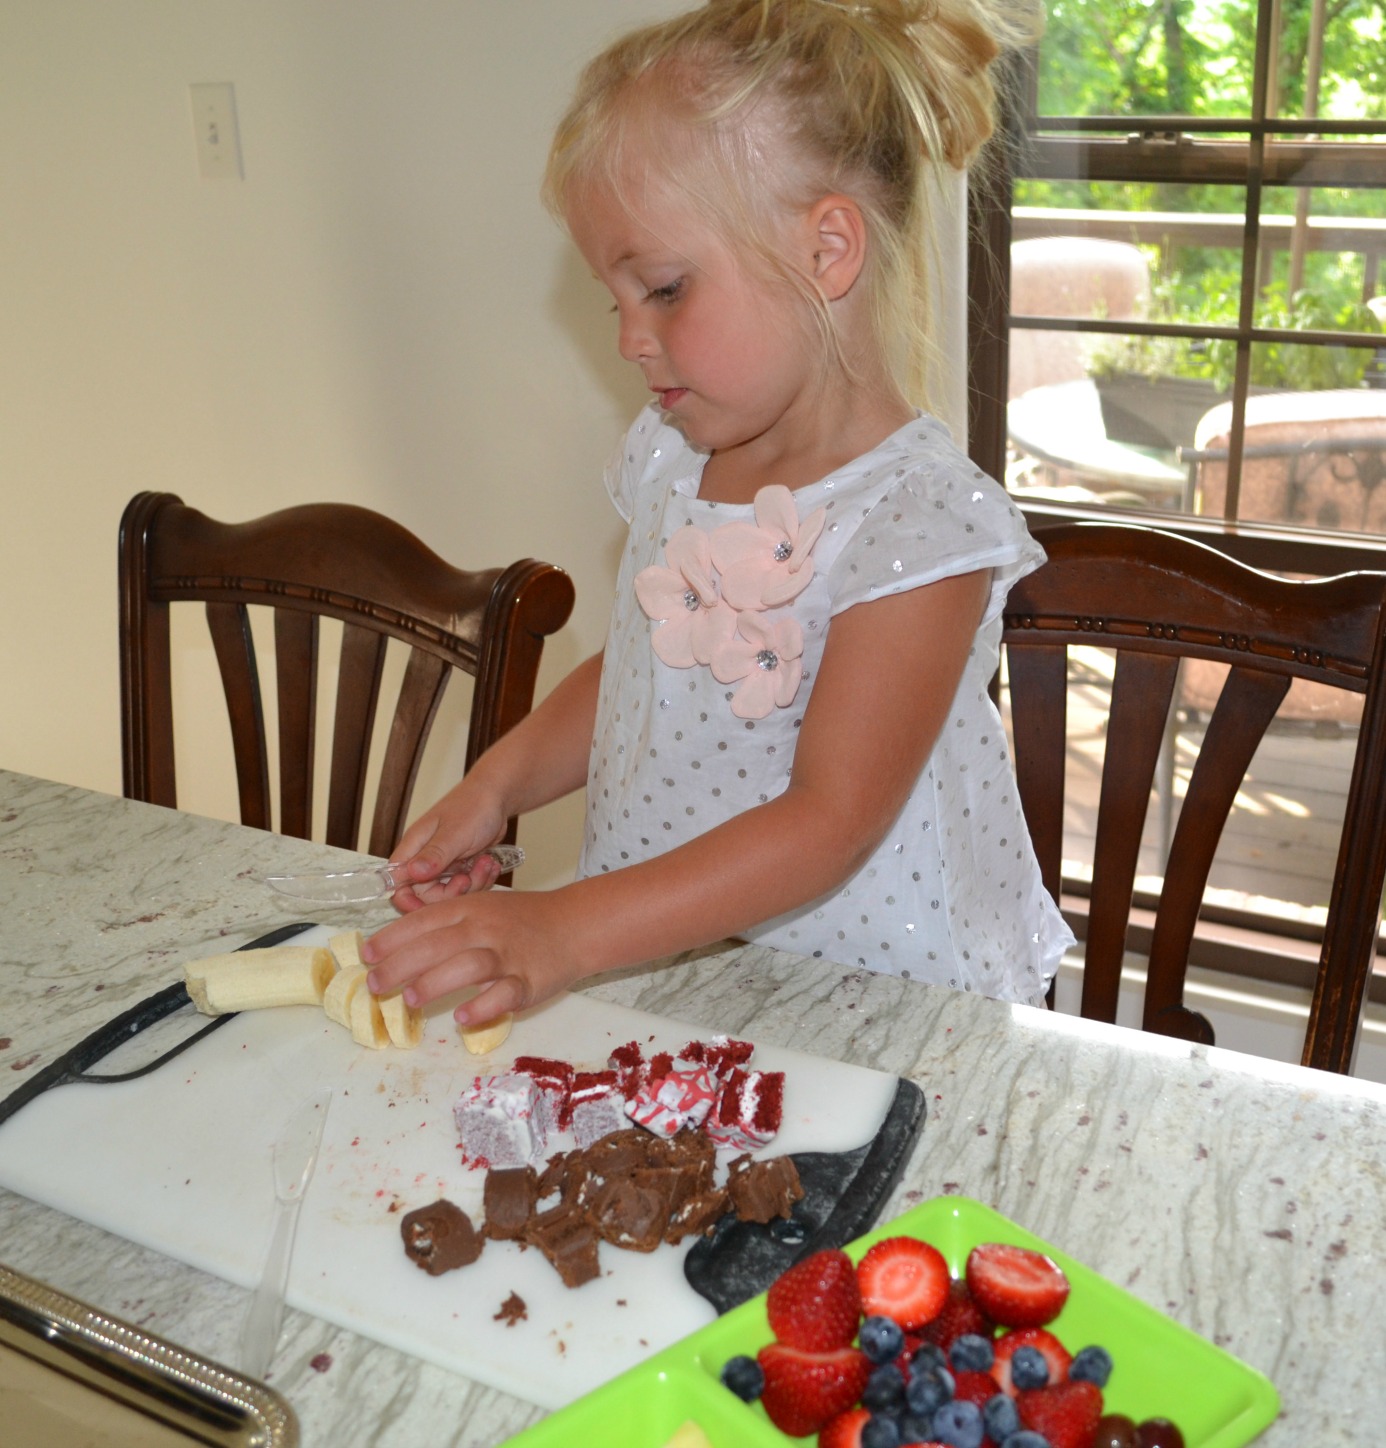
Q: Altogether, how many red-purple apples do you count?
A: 0